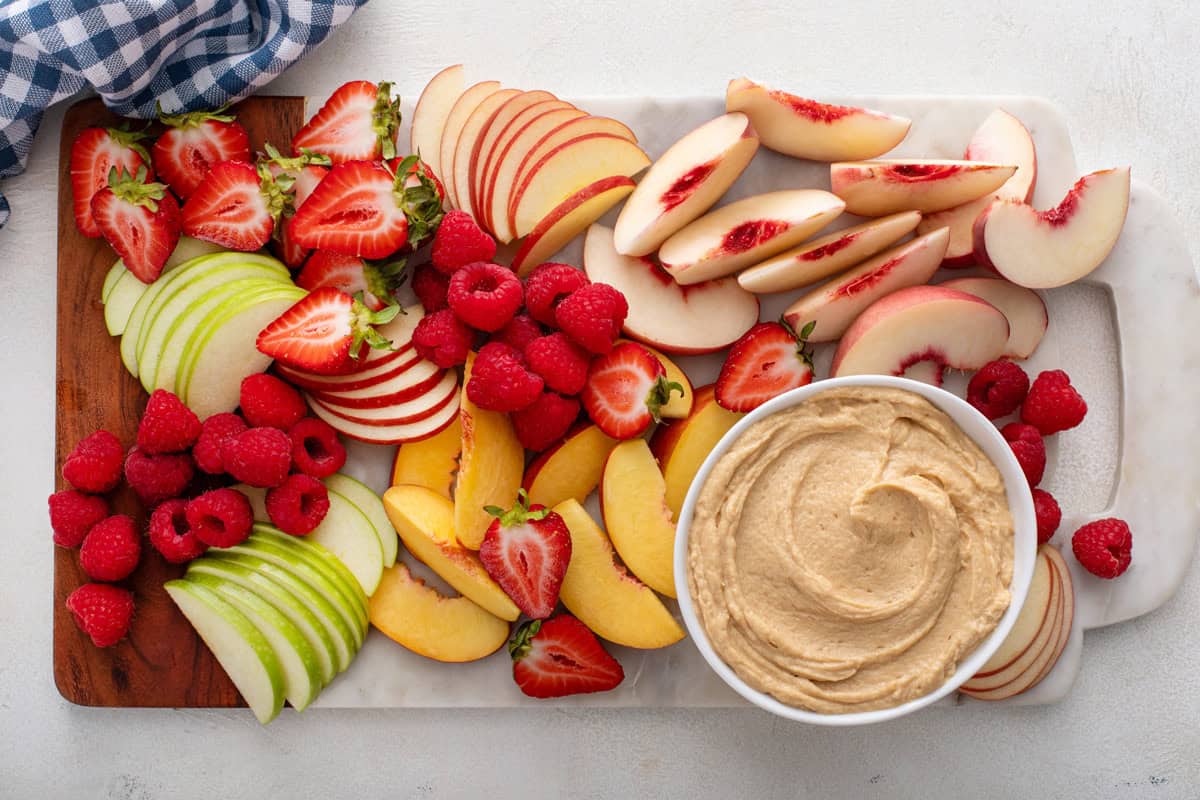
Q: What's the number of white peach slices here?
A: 11